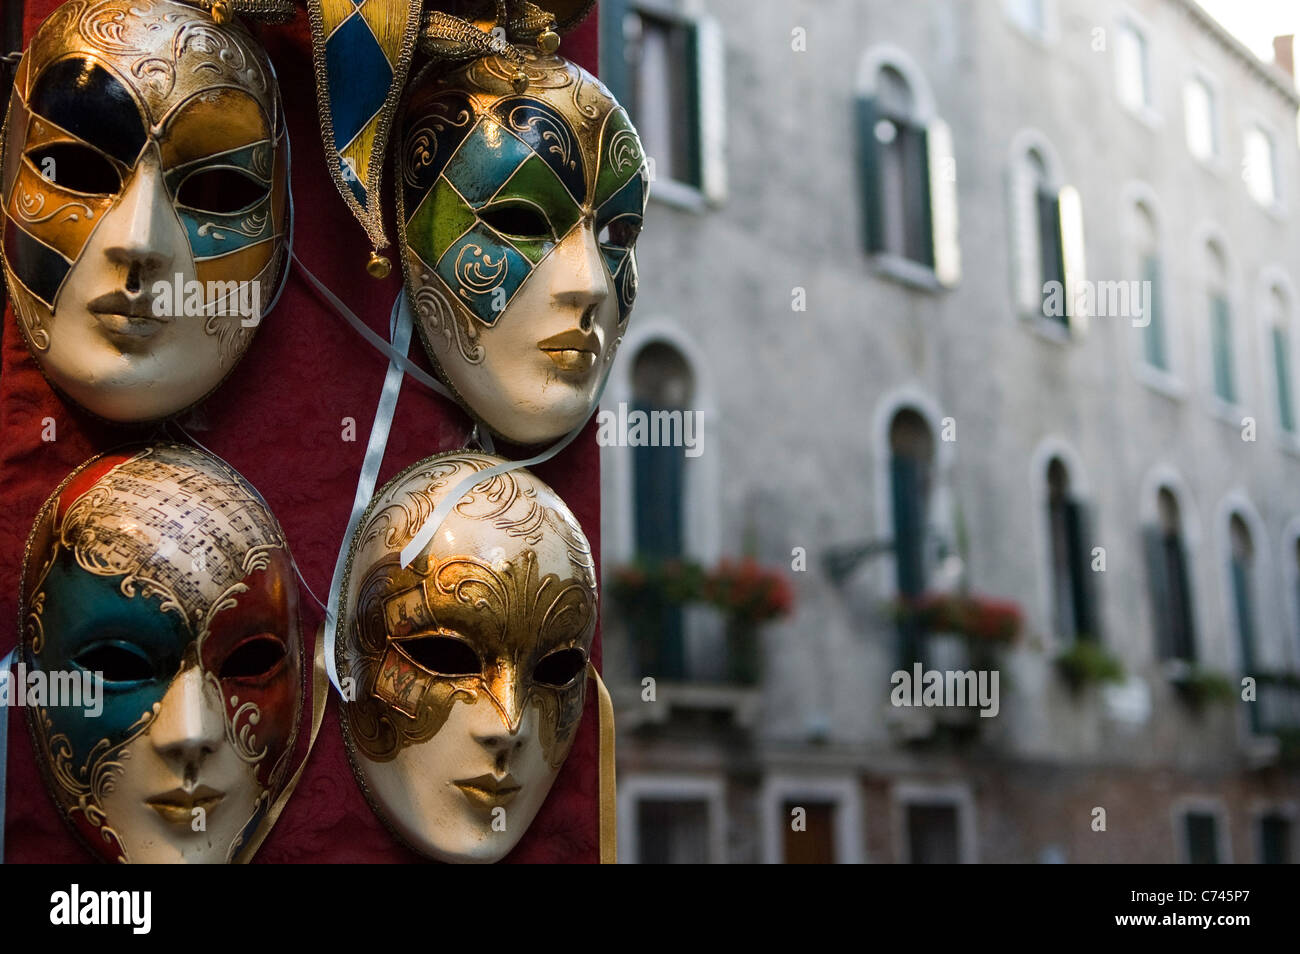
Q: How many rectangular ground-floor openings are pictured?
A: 5